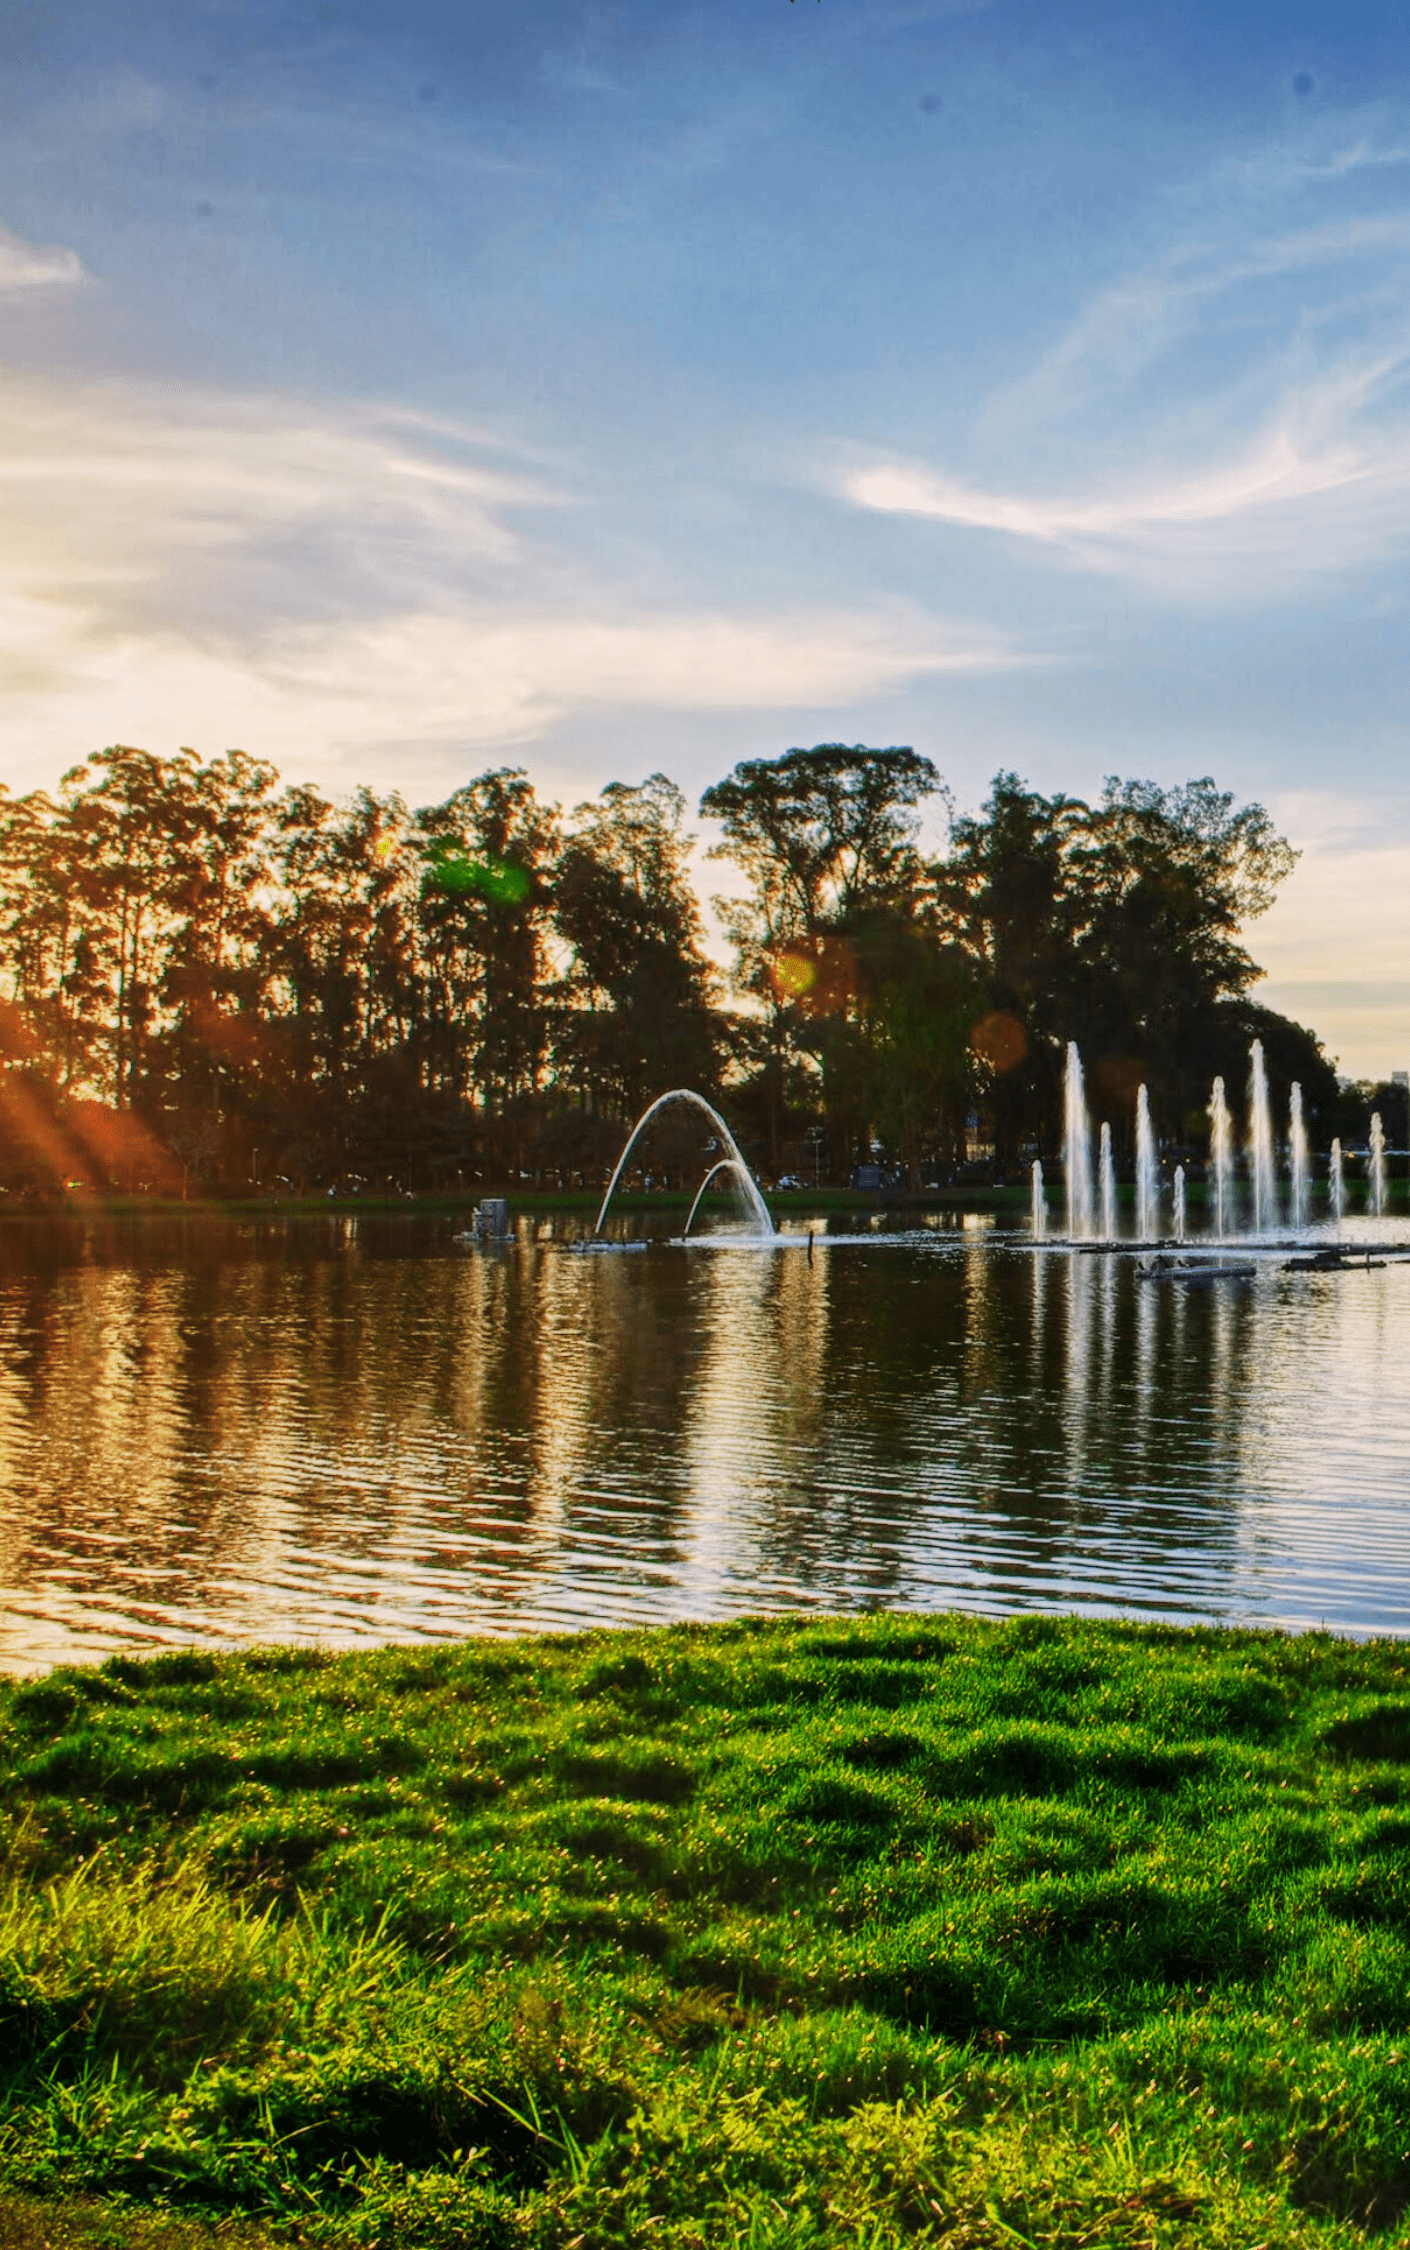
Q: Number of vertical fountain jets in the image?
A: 10